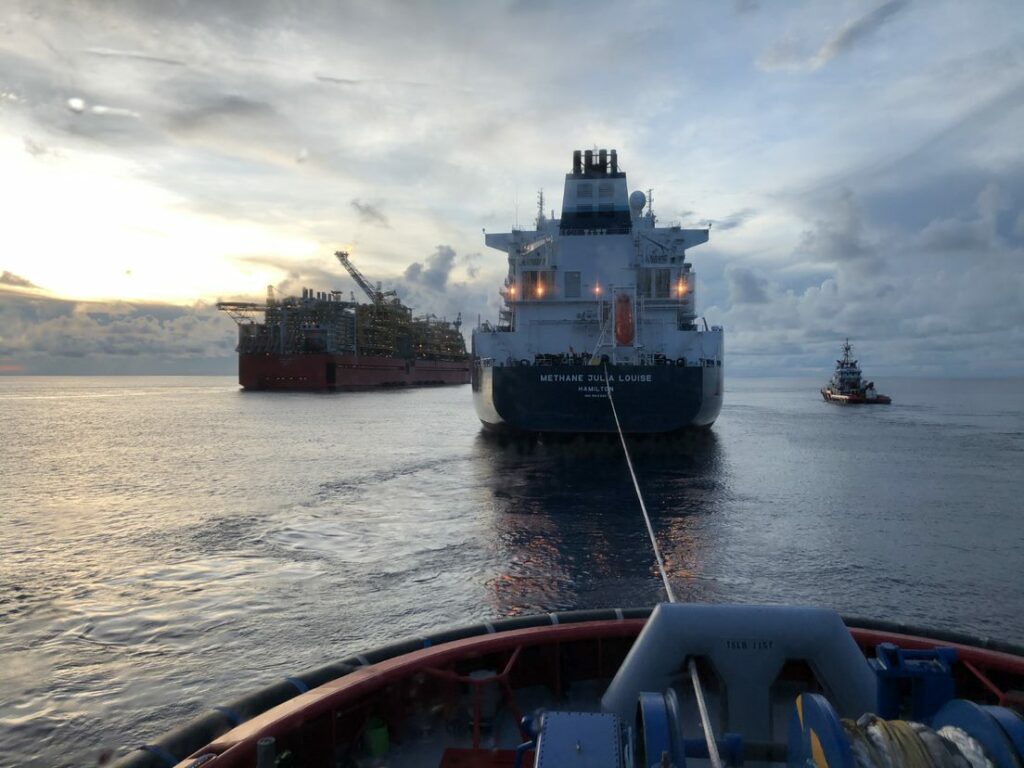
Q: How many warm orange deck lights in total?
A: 4